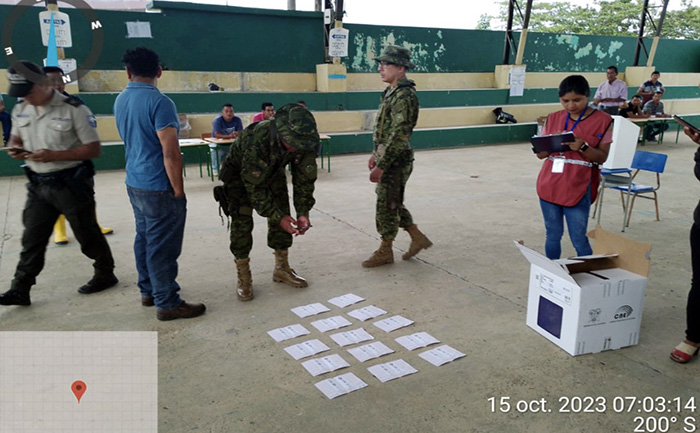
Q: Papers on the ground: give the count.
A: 14